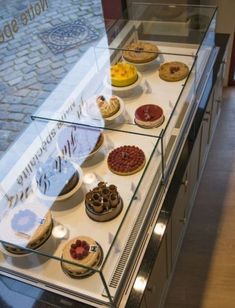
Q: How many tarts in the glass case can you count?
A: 11